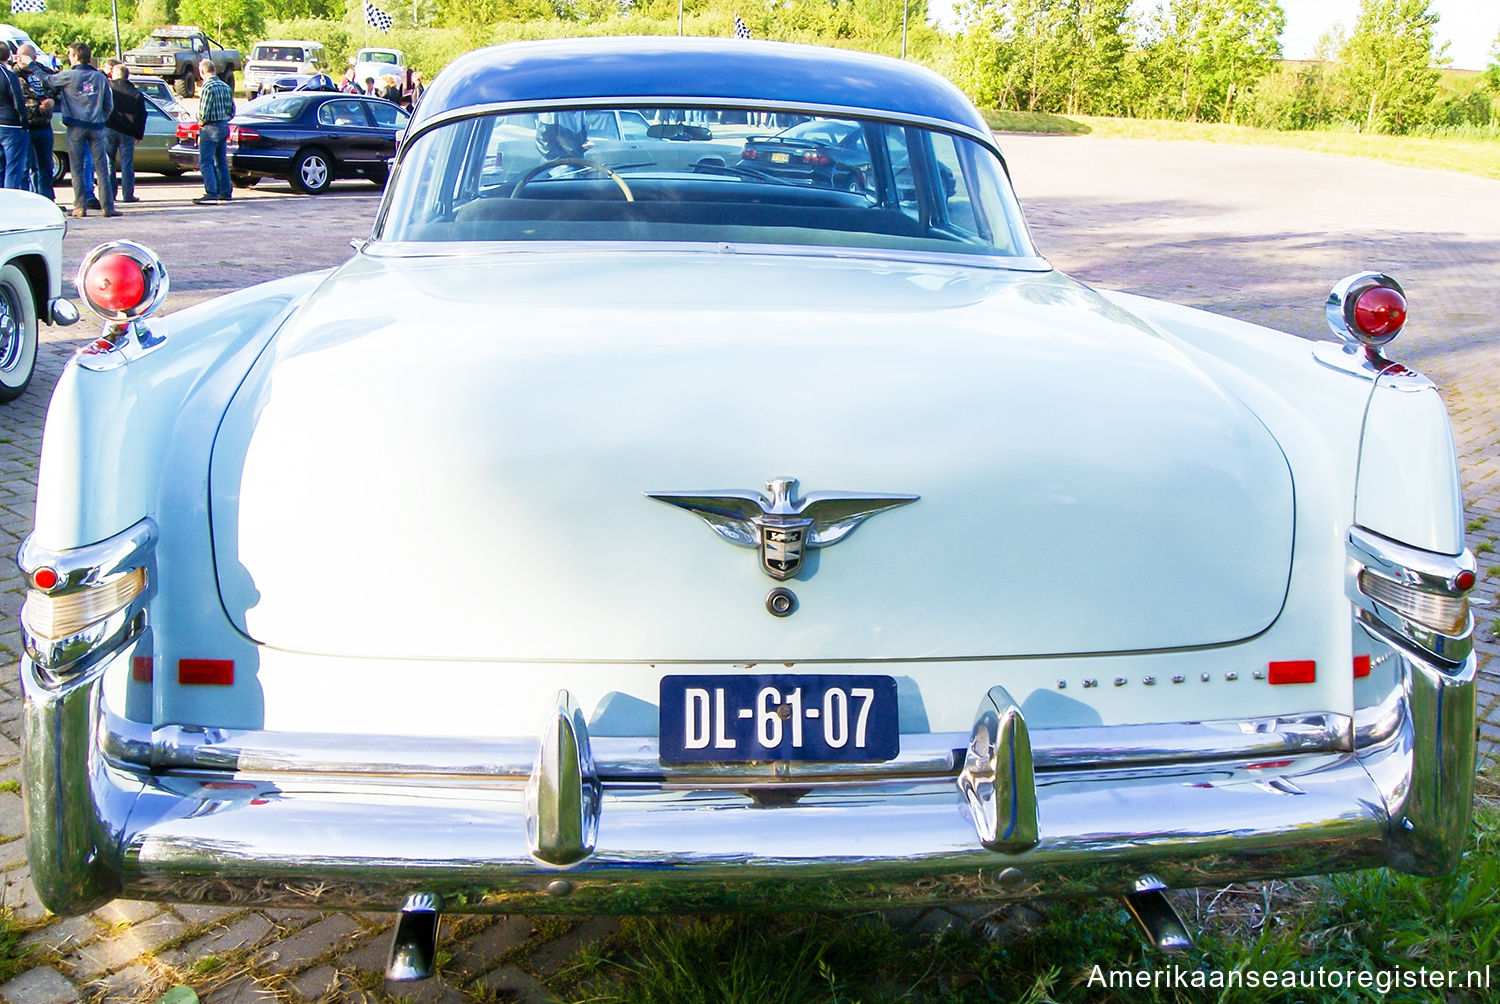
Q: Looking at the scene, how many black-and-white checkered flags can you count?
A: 3